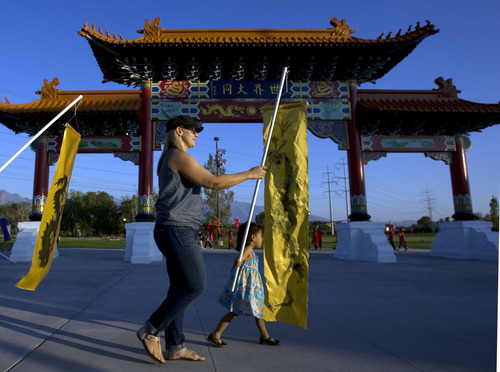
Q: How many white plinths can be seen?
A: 4